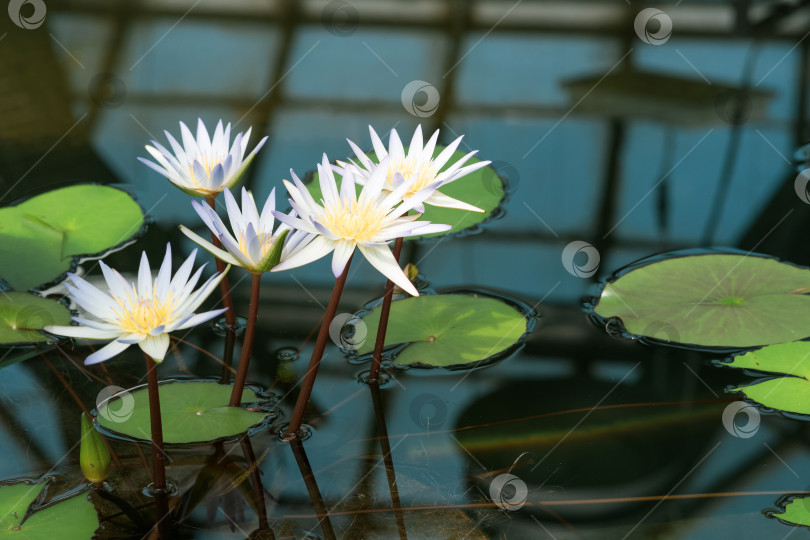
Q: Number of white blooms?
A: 5